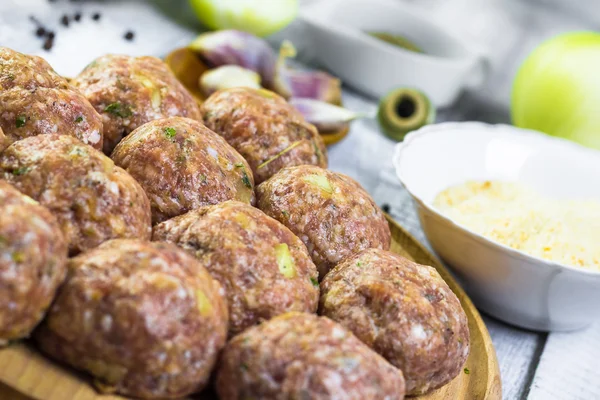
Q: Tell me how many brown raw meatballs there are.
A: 11